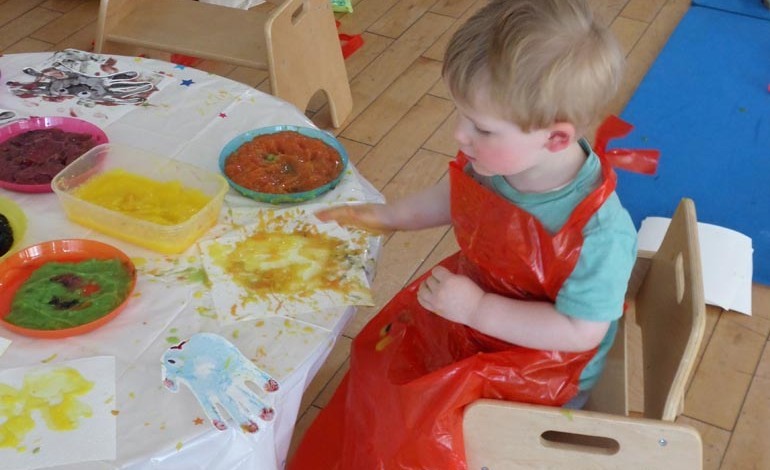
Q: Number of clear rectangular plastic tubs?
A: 1